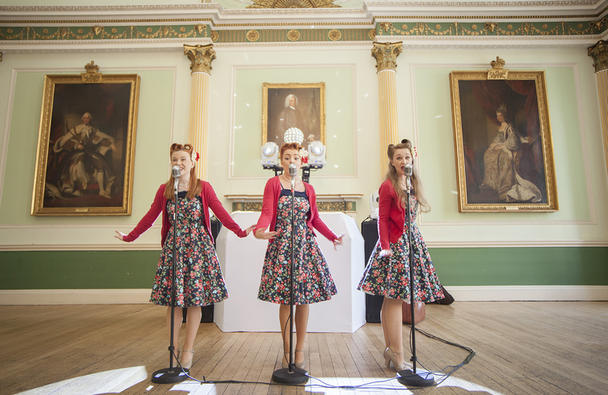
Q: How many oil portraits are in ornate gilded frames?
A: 3